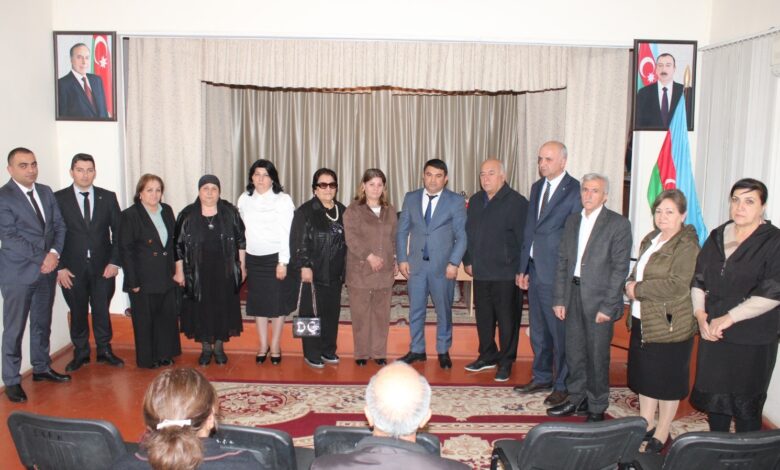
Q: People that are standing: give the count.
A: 13